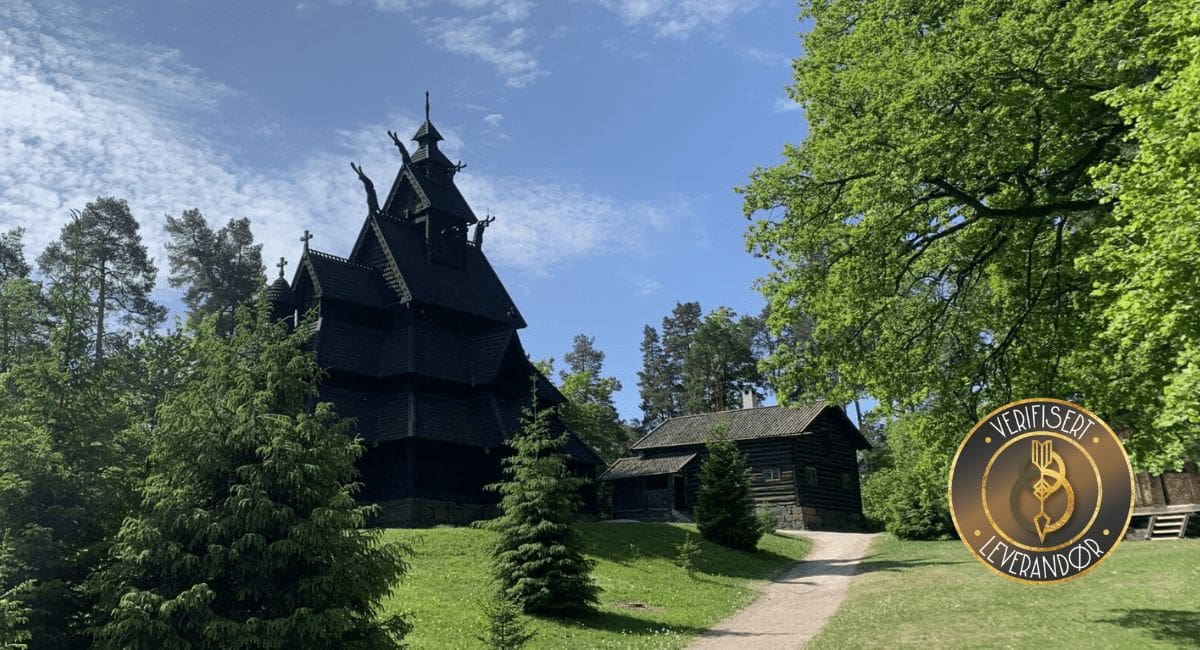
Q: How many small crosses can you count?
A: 2